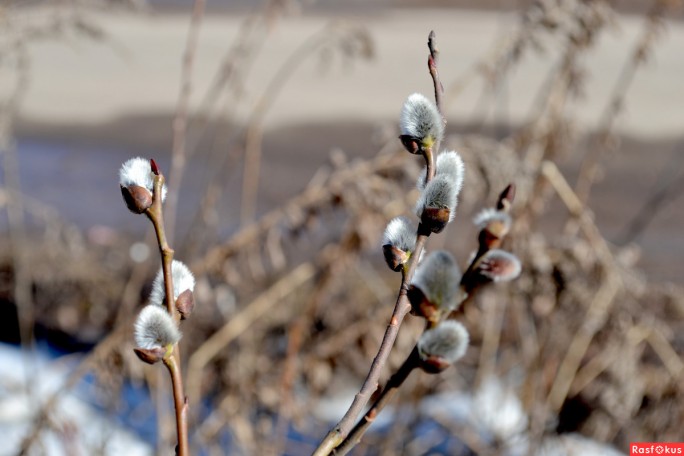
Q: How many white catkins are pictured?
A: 11